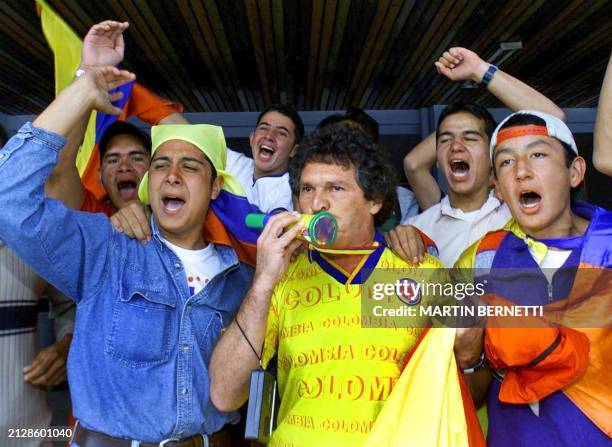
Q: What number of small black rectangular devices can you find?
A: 1